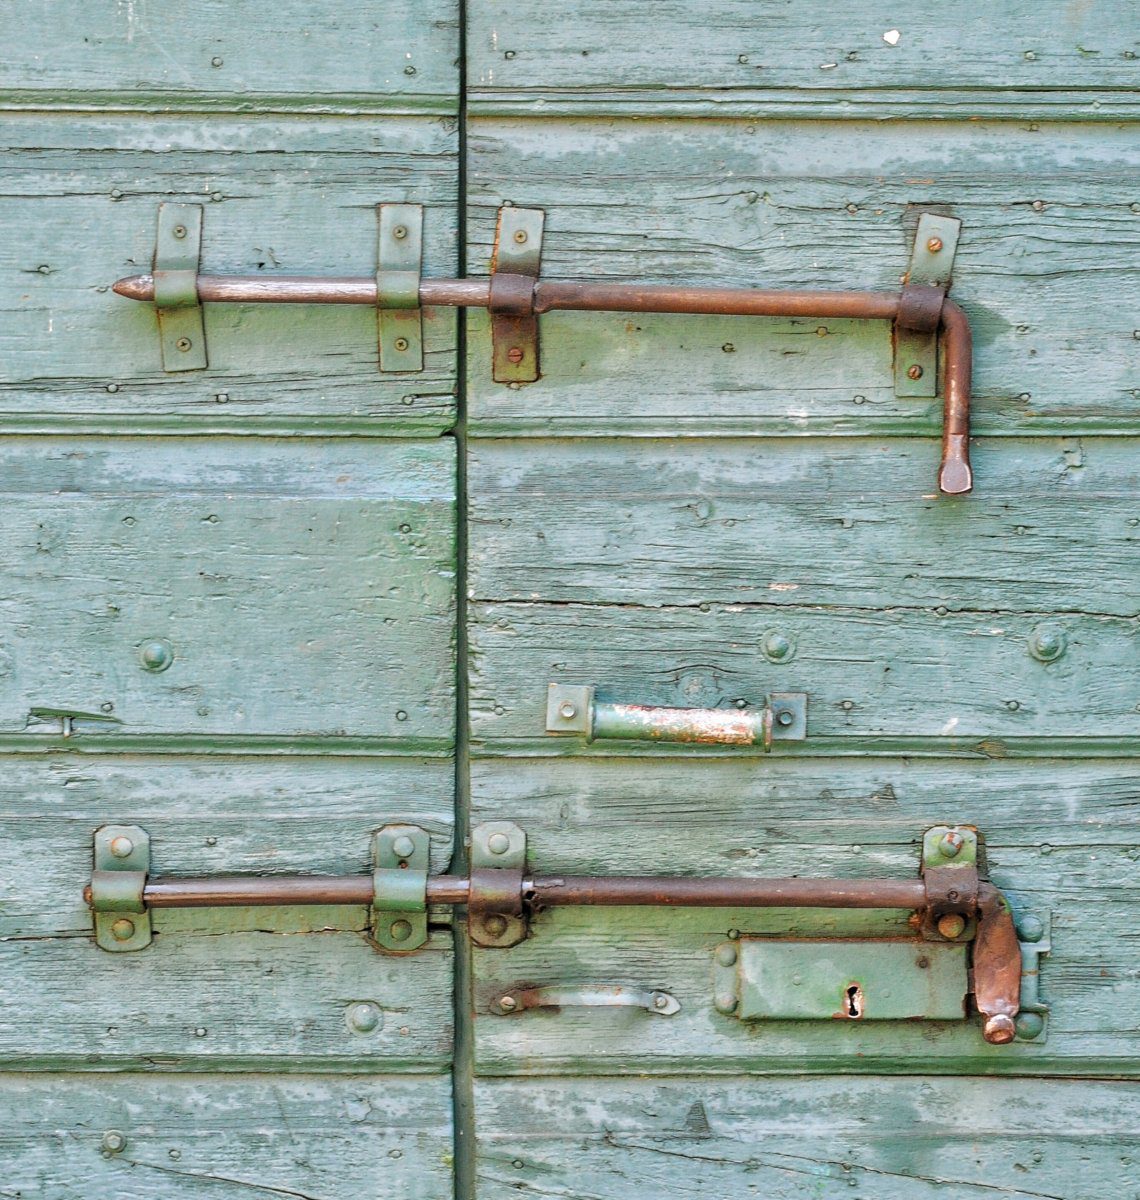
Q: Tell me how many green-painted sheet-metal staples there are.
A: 8